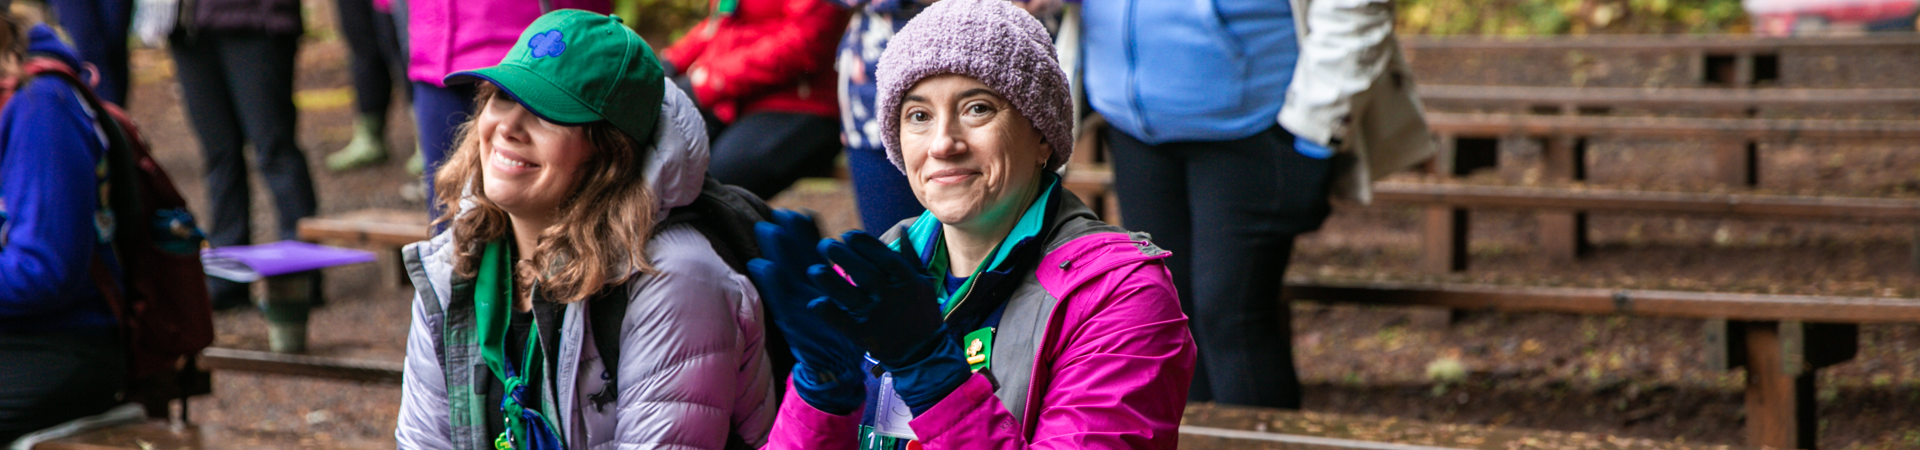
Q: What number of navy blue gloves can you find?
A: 2